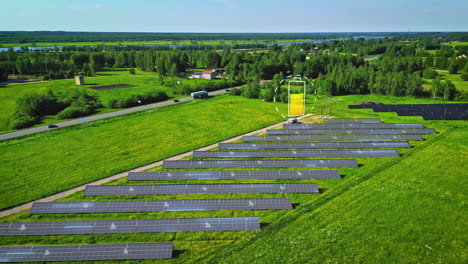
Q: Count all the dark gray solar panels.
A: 12